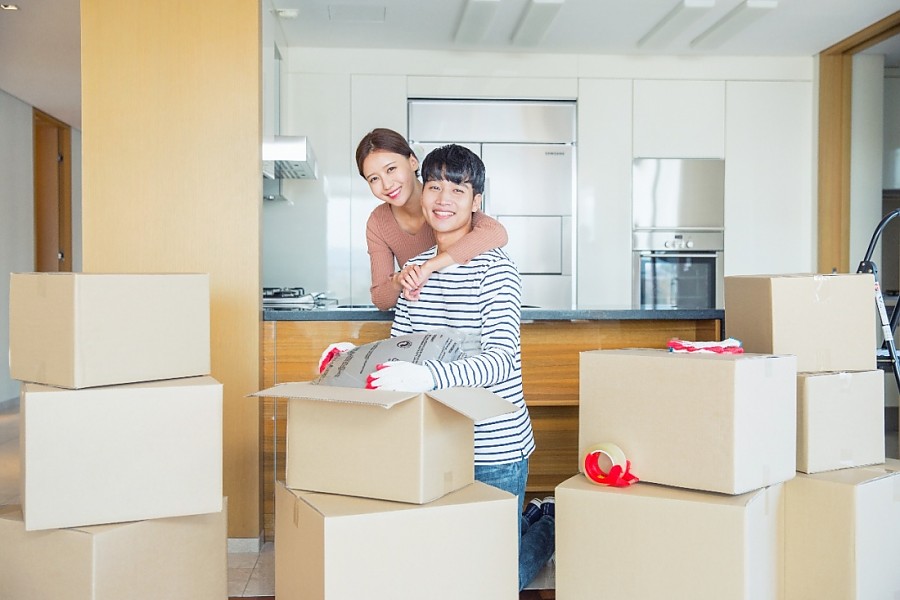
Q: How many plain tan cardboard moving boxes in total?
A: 10